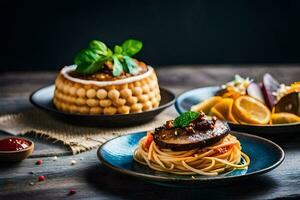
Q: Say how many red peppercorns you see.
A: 3